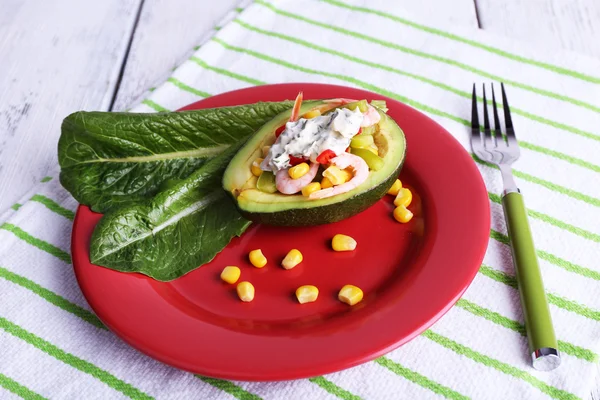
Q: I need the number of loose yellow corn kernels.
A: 10